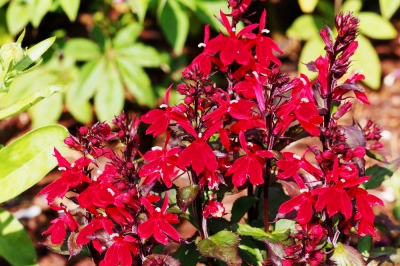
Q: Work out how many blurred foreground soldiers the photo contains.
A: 0